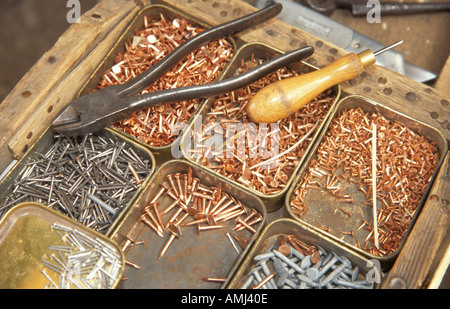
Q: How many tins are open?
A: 7